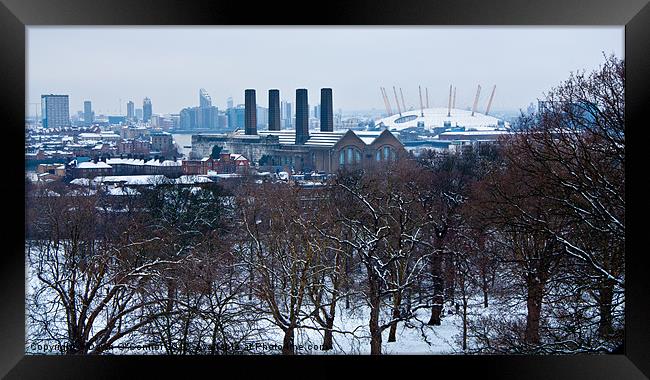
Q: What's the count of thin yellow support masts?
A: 10